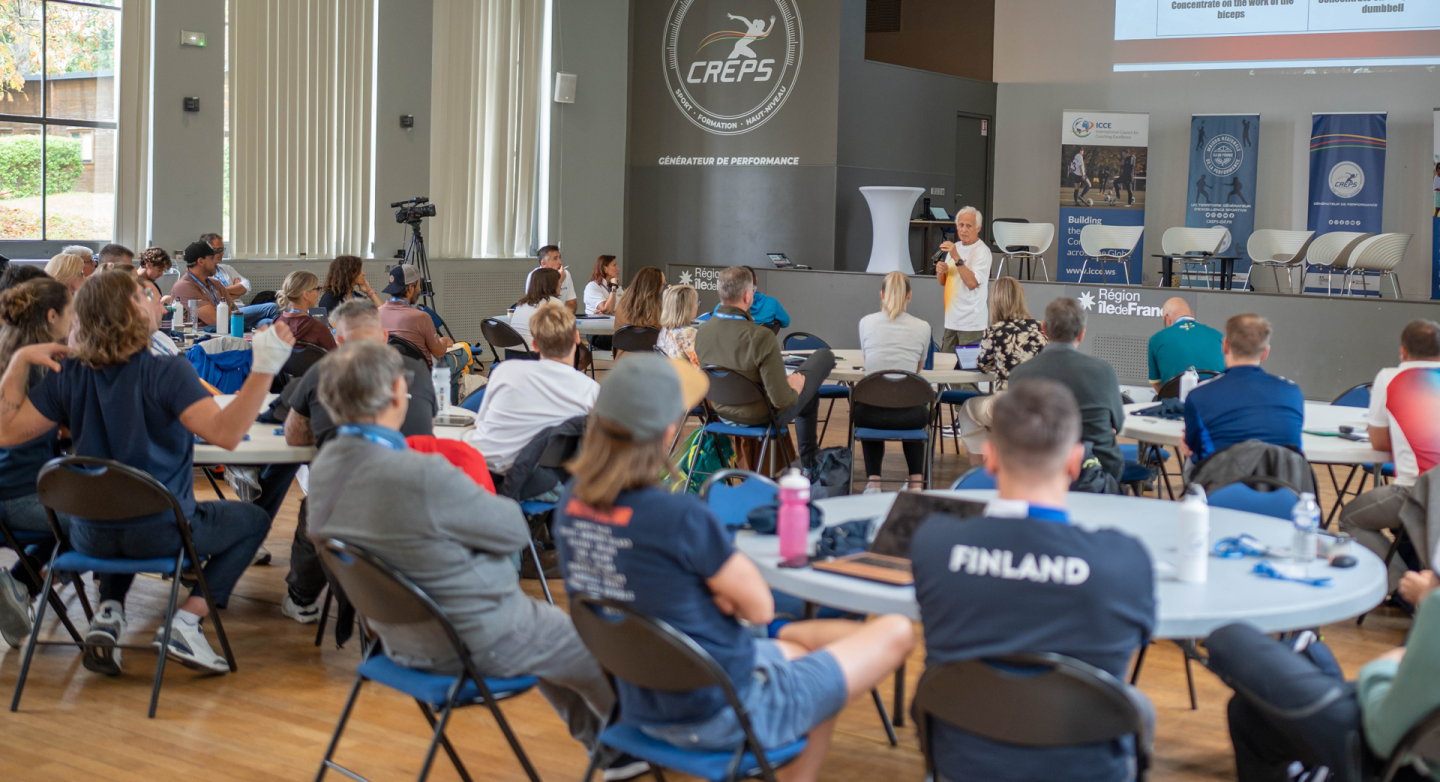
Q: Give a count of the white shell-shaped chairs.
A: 6